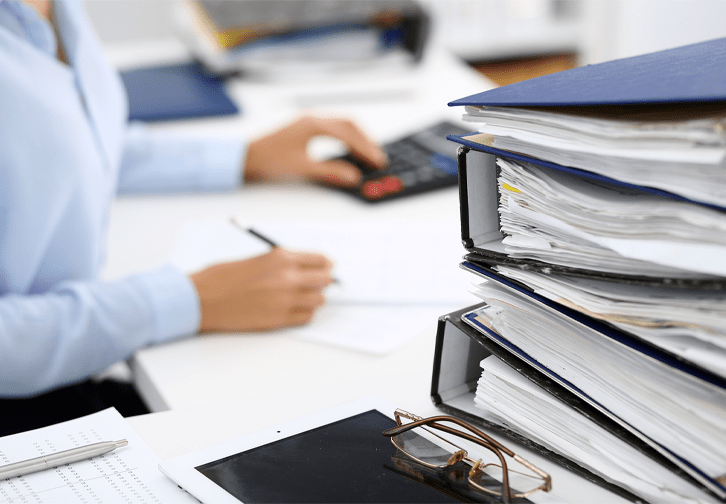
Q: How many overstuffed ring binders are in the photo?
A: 5